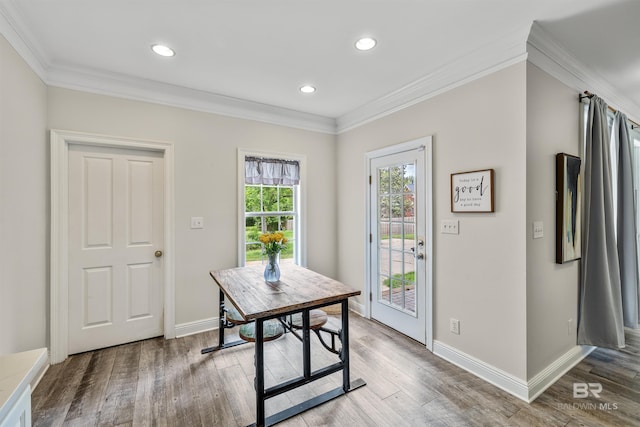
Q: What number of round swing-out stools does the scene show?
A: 4